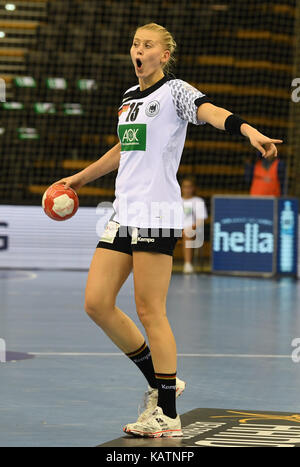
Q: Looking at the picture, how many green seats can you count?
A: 7